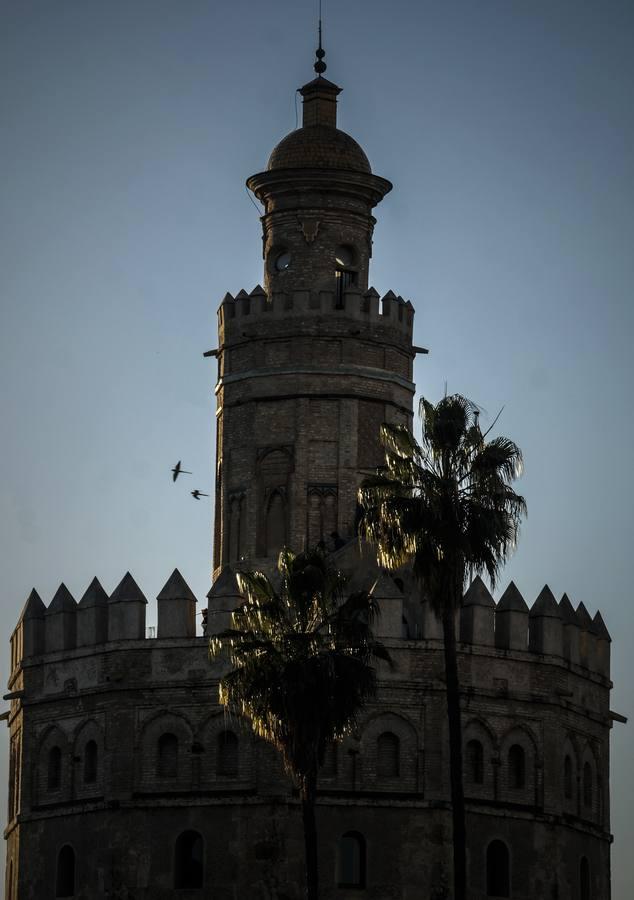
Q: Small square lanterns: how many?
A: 1